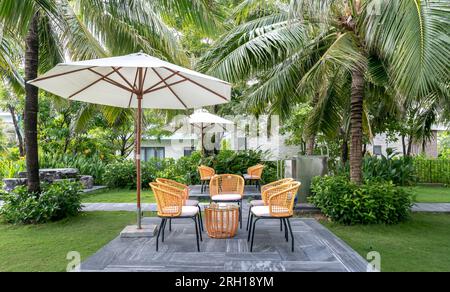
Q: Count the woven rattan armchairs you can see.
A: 7